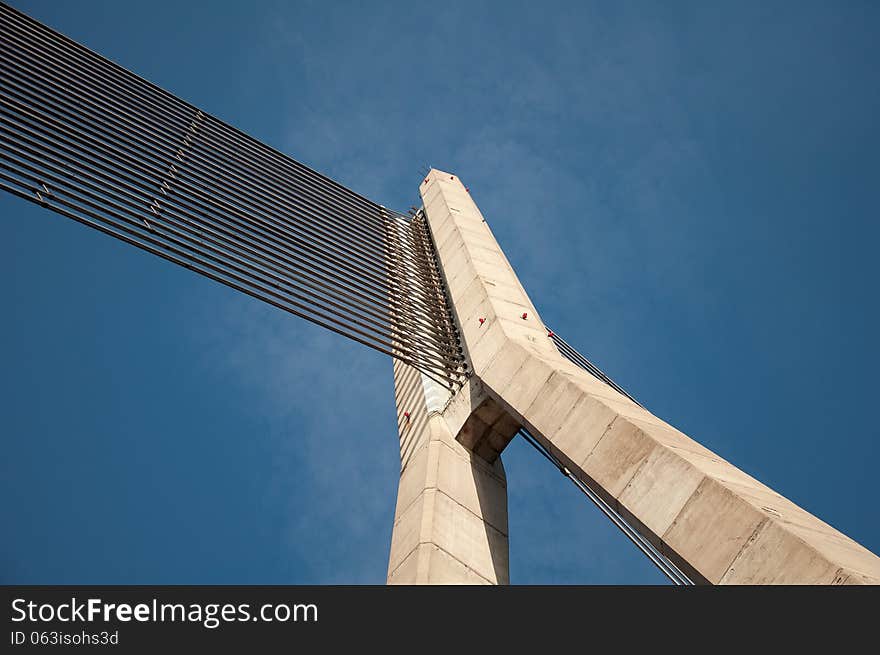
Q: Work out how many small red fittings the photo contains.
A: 7